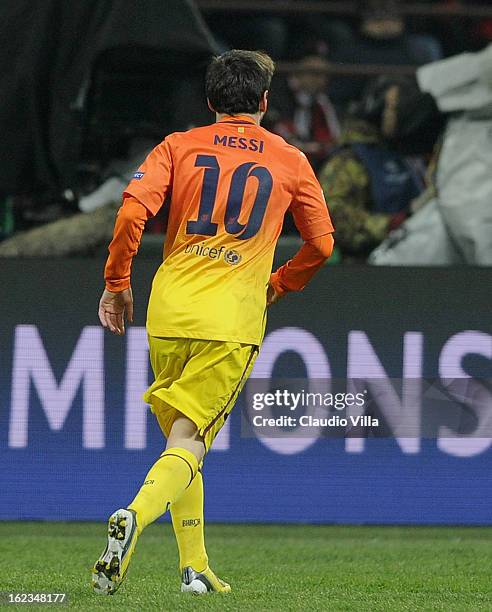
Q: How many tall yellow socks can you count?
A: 2